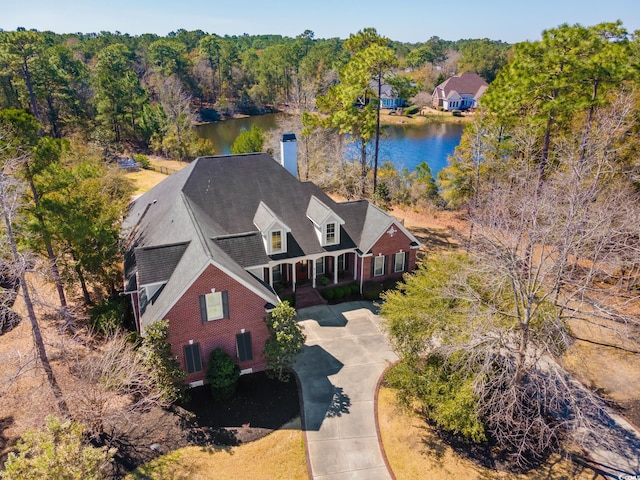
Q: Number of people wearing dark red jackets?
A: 0